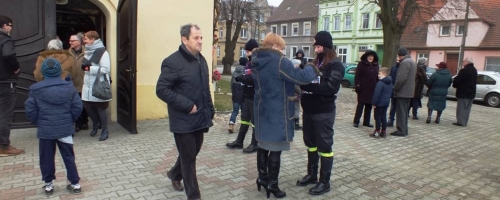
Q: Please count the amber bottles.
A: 0